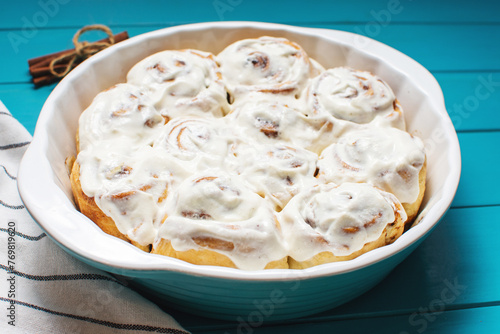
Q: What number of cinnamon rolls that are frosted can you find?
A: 11